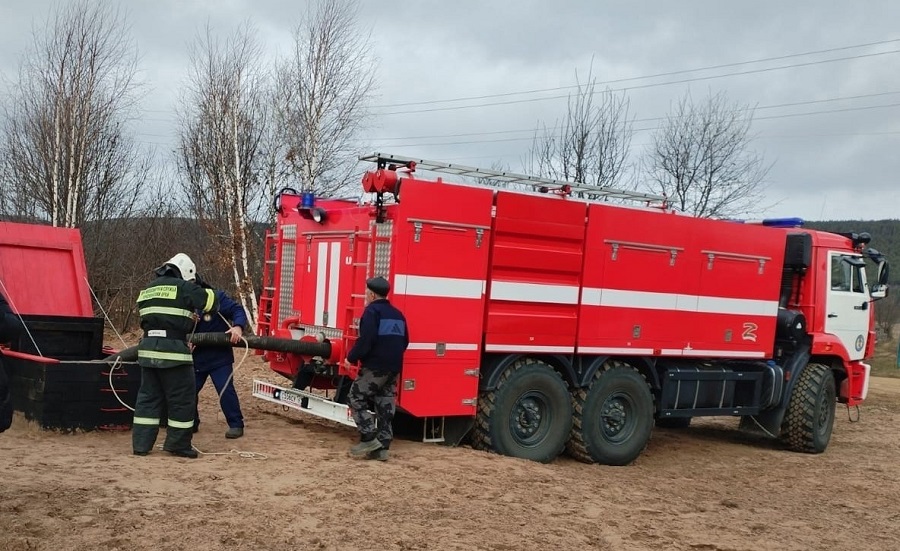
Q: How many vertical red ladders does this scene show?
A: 2